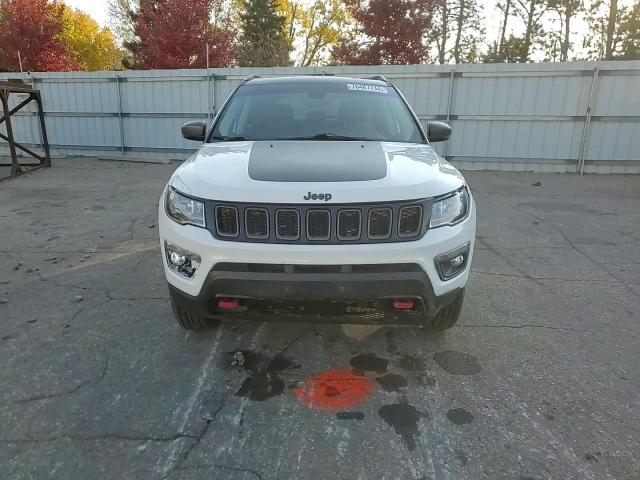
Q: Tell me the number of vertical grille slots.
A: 7